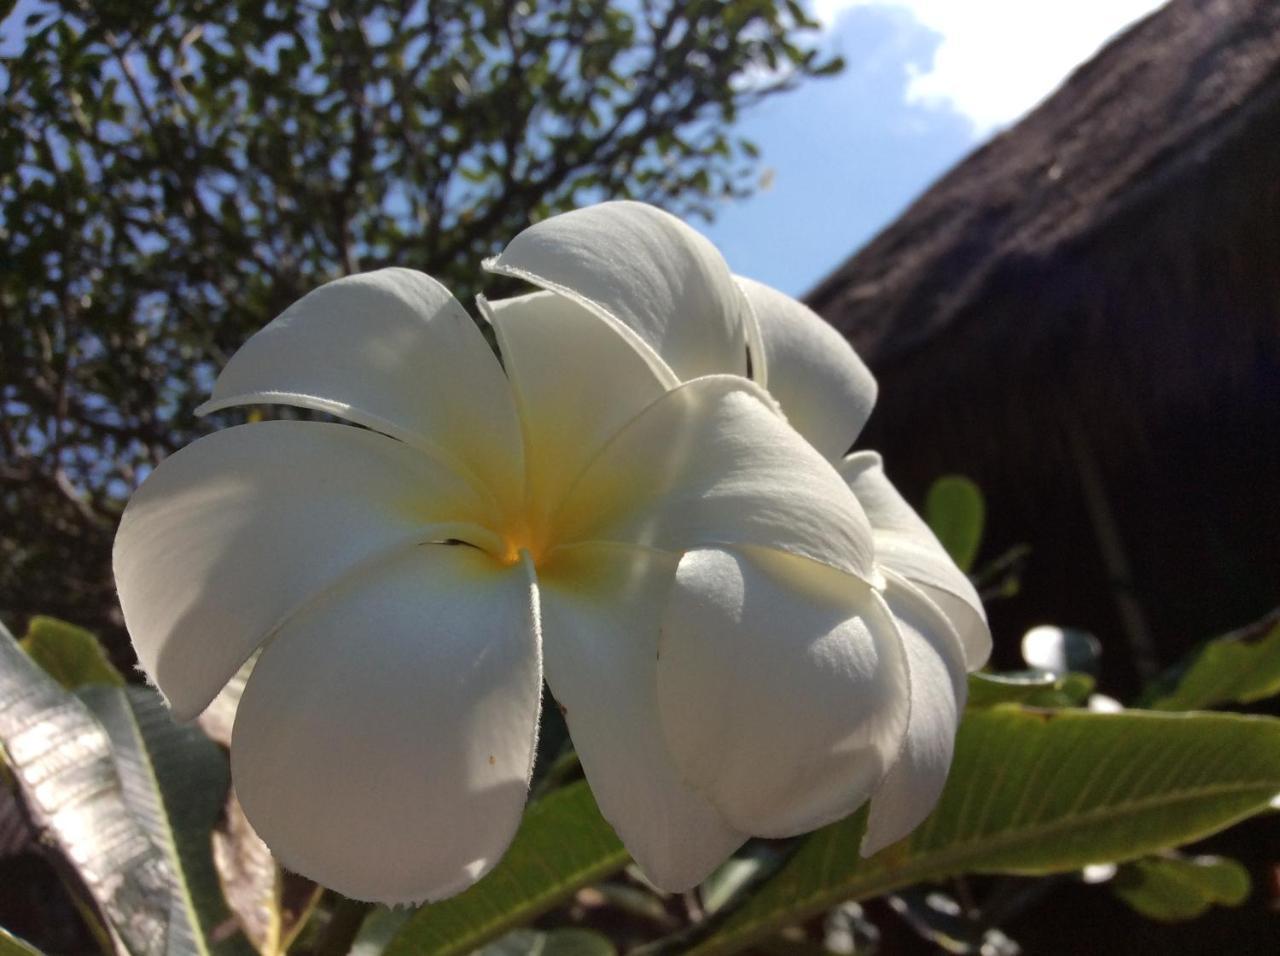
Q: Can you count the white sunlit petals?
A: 11